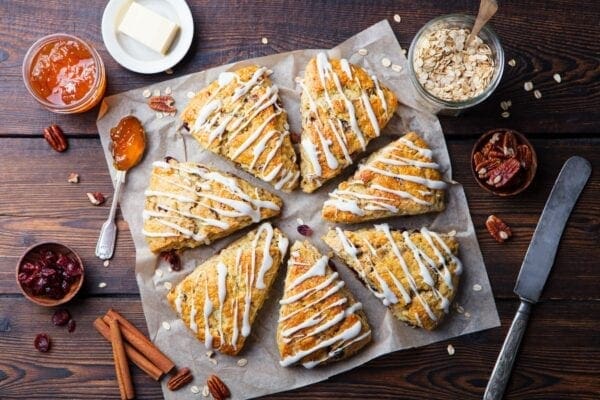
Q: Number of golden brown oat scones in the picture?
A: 7